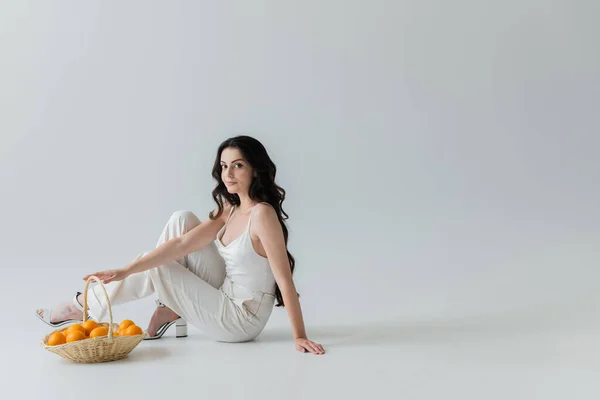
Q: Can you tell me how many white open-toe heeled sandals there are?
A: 2